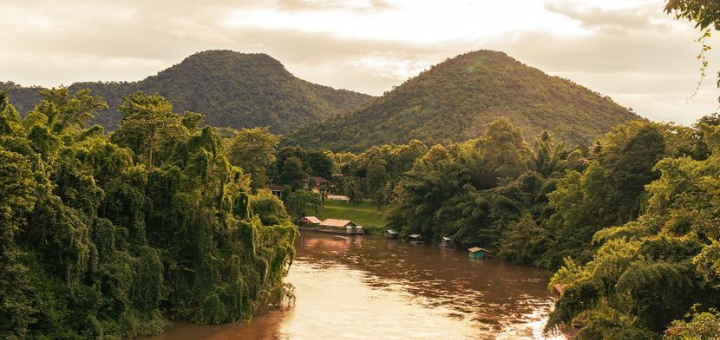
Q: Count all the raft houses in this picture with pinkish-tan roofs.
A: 2